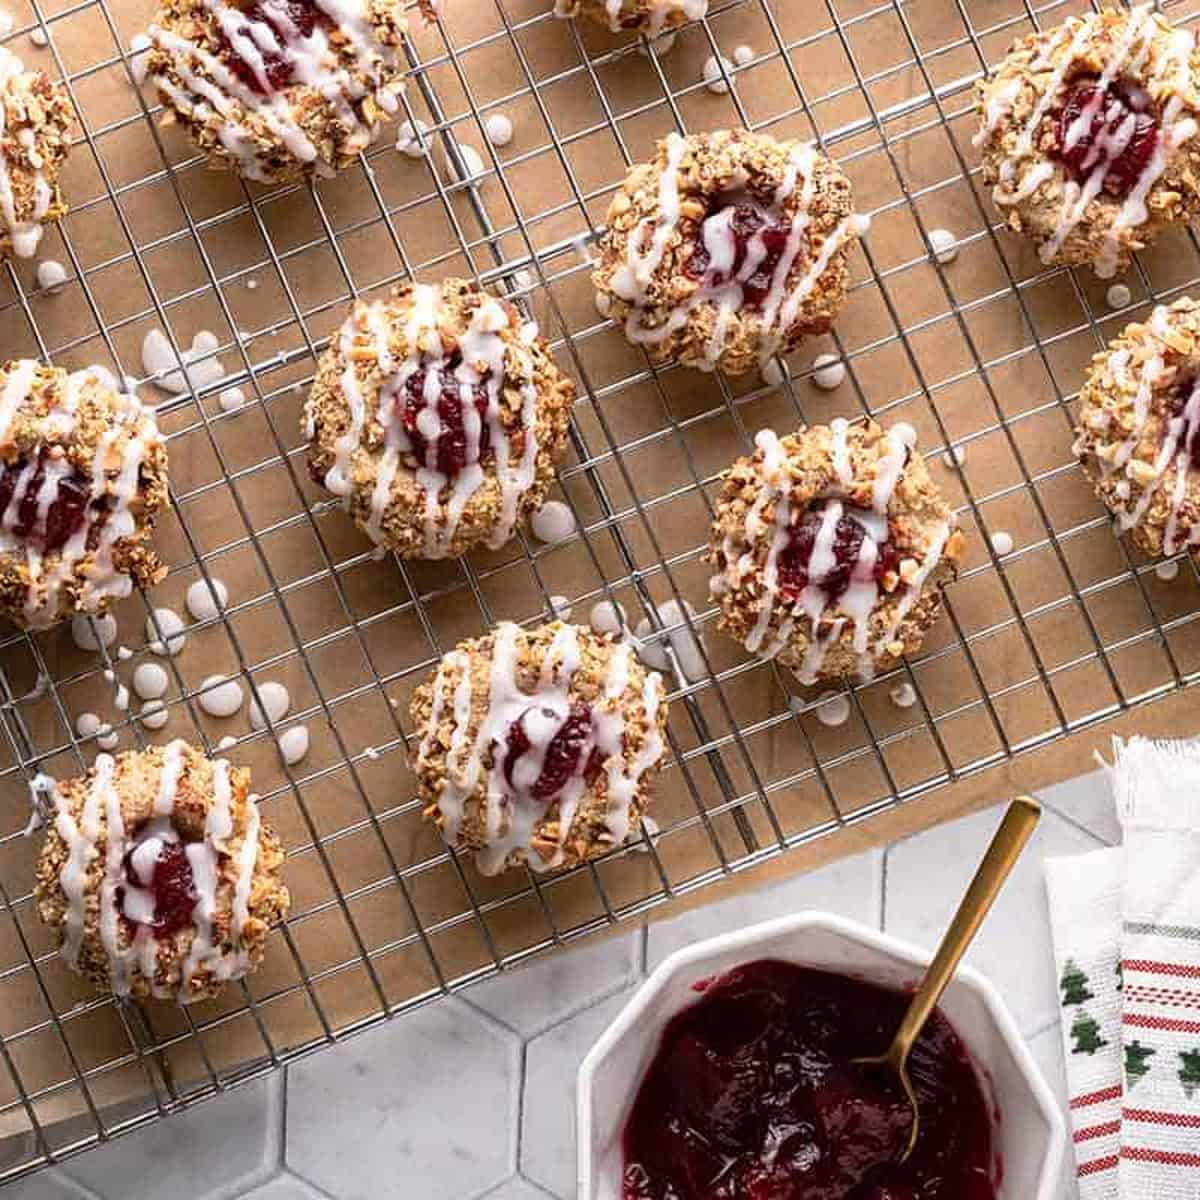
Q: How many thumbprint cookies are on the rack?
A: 11